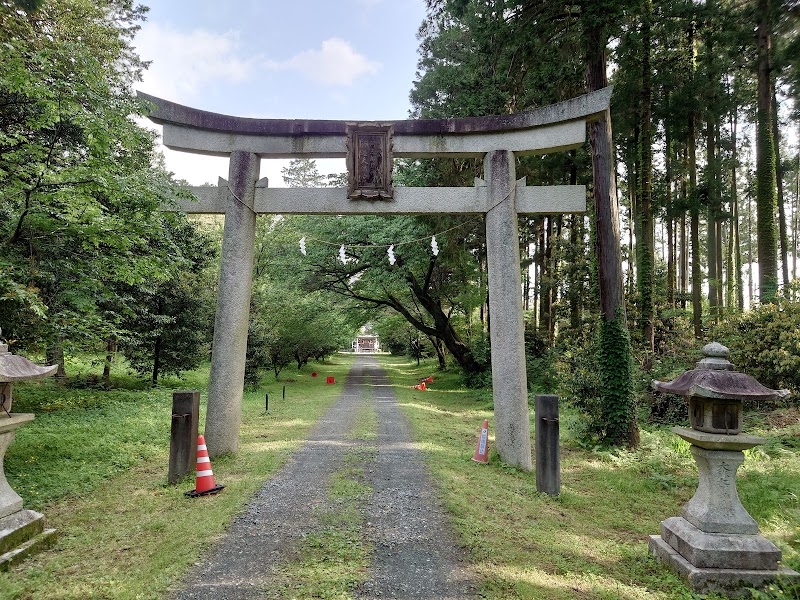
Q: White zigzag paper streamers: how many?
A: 4